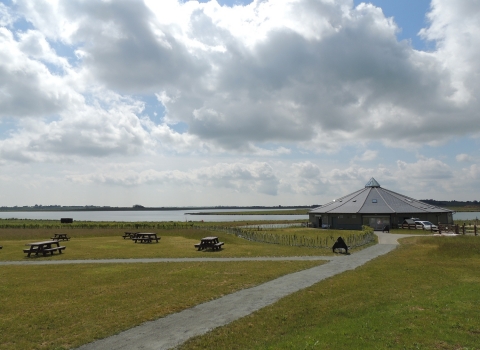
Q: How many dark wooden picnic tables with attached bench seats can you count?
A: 5